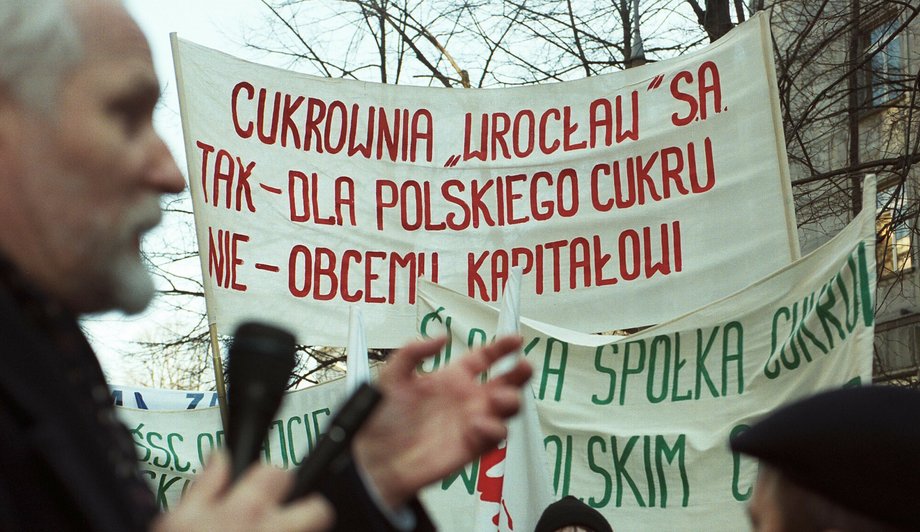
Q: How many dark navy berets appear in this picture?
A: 1